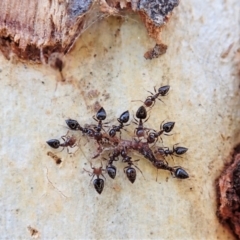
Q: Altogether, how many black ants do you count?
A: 12